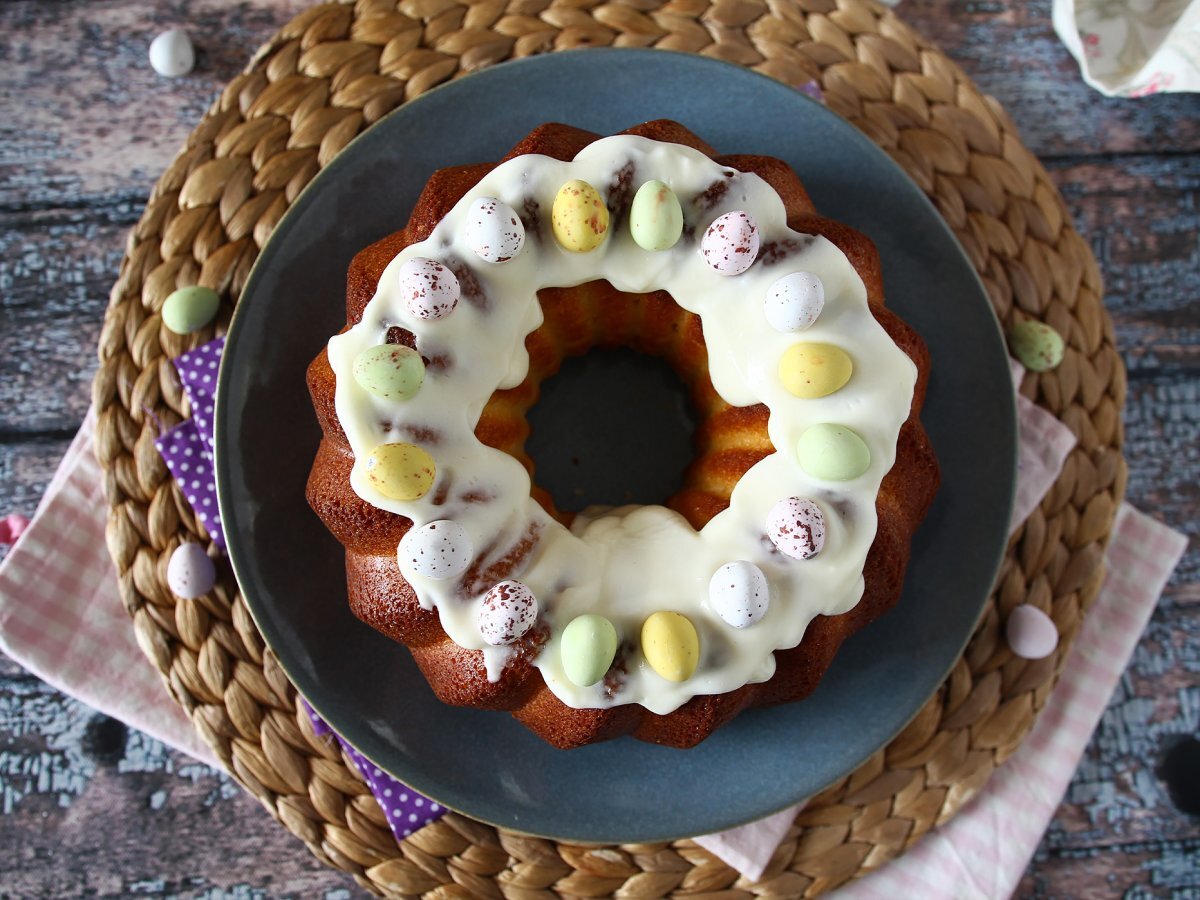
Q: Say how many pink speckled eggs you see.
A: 4